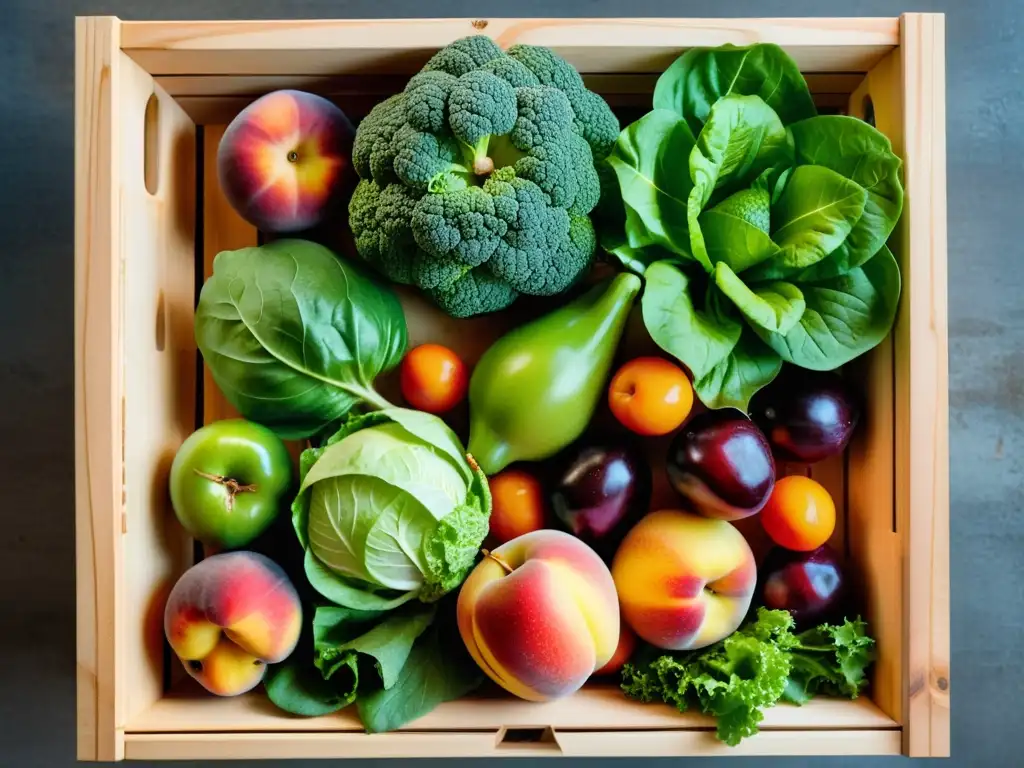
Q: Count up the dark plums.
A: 4